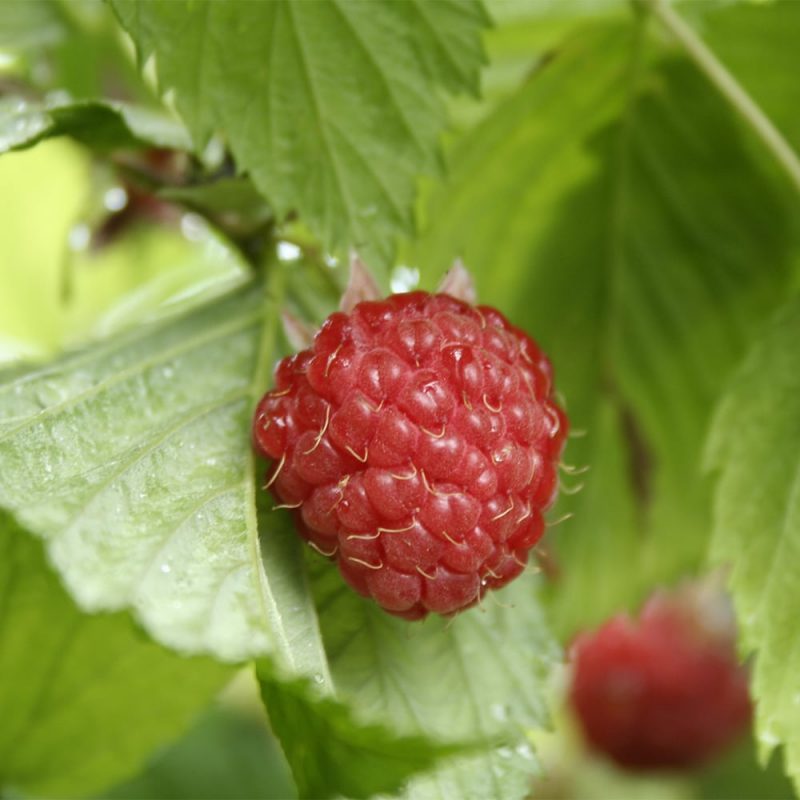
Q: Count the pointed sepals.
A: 3